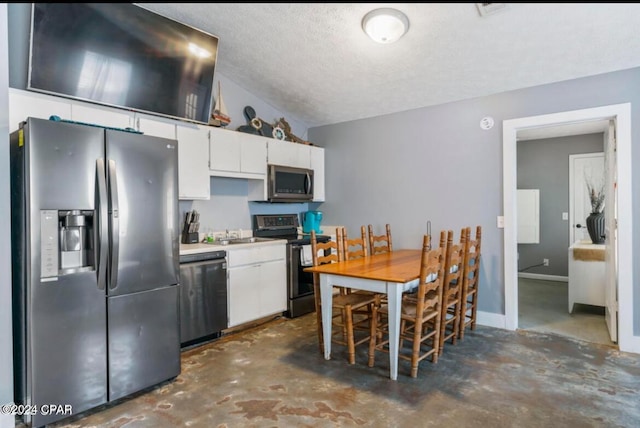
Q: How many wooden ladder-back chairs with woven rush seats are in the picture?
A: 6